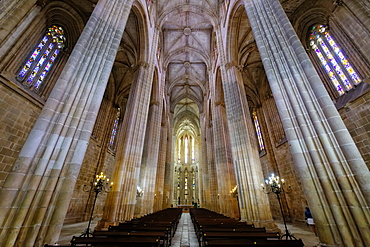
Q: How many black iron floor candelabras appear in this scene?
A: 2